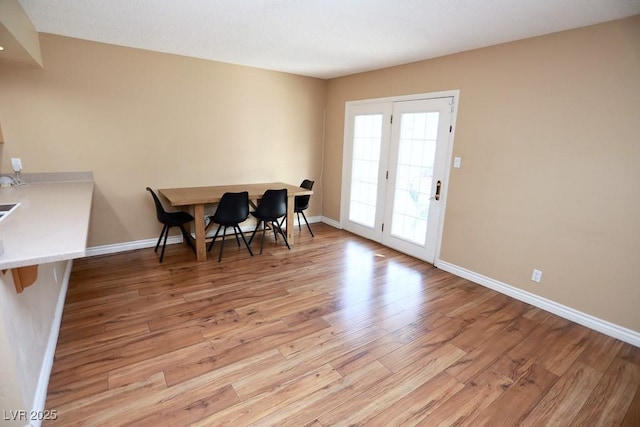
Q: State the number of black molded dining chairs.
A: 4